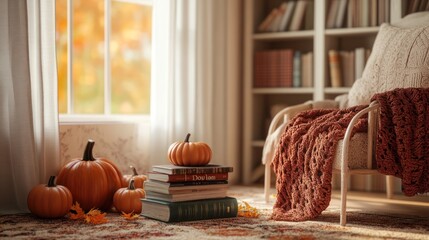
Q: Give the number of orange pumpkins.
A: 5